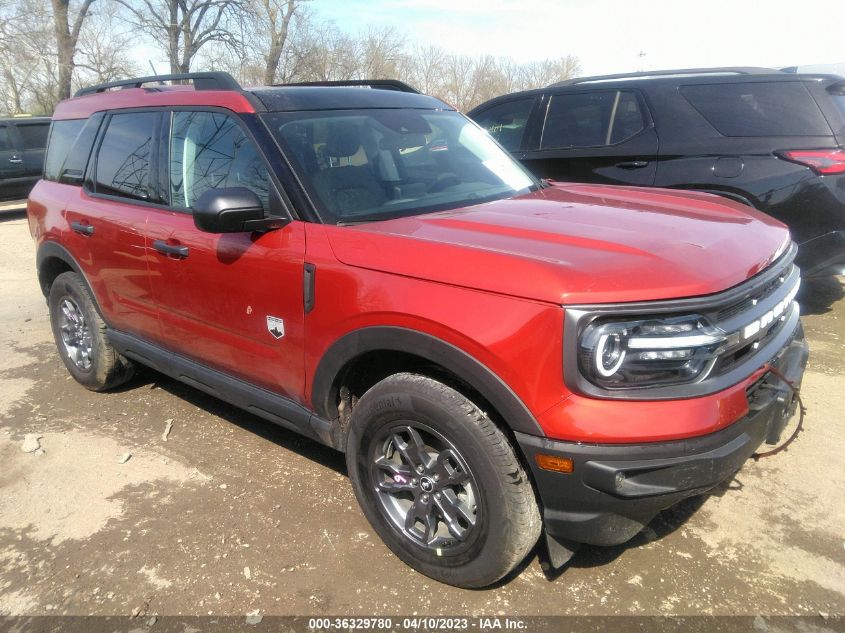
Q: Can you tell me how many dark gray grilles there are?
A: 1